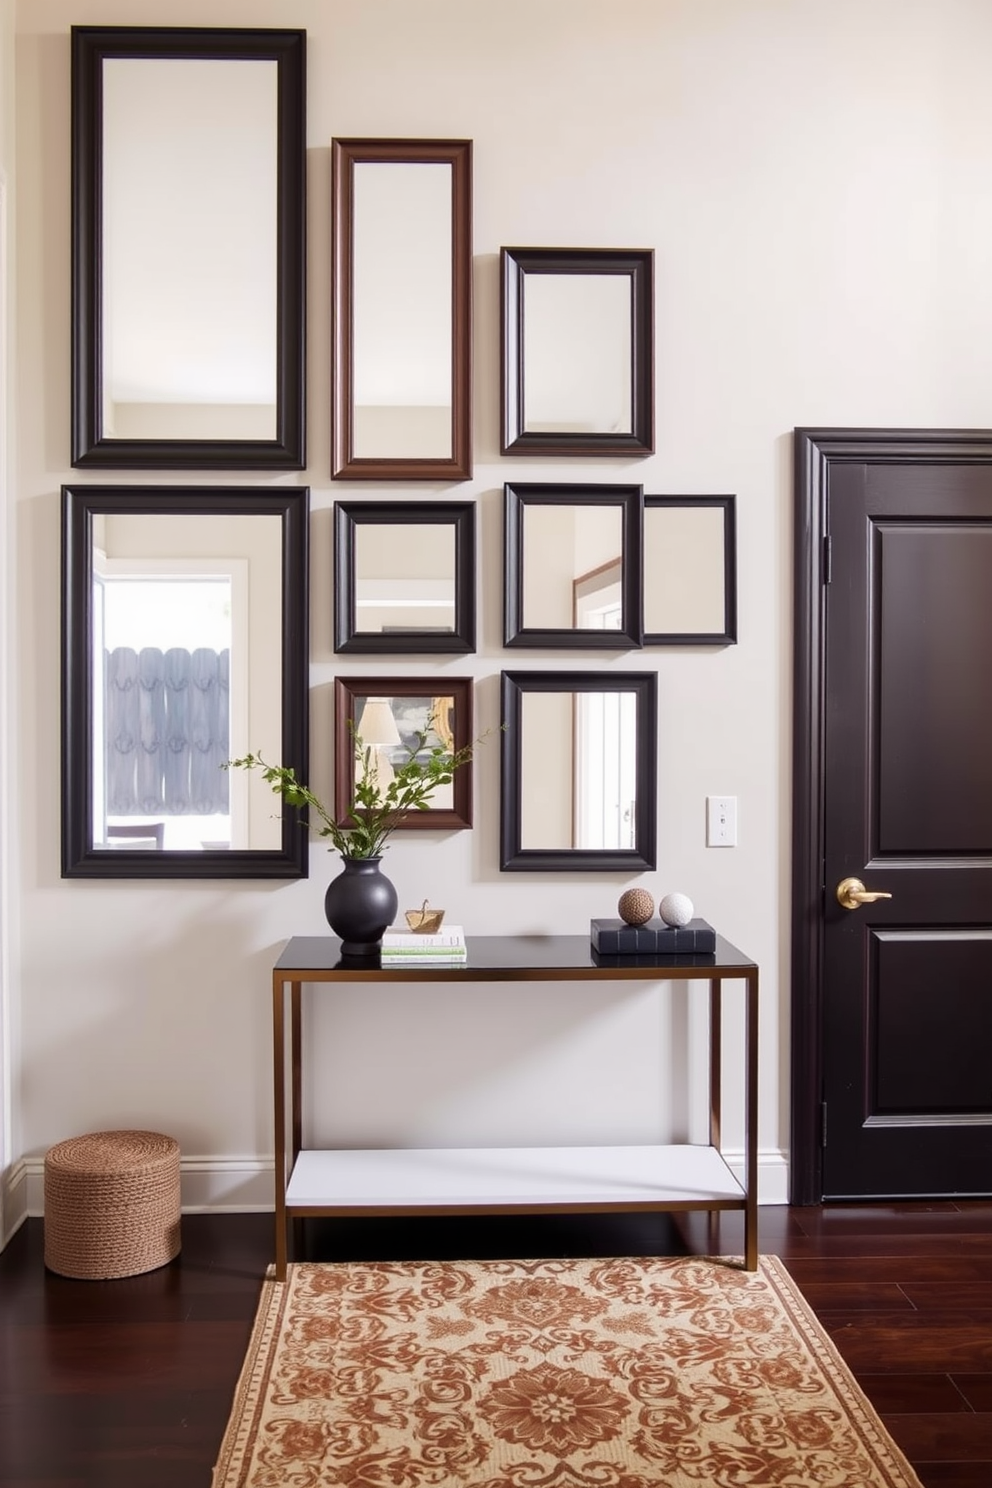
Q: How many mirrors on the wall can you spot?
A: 9